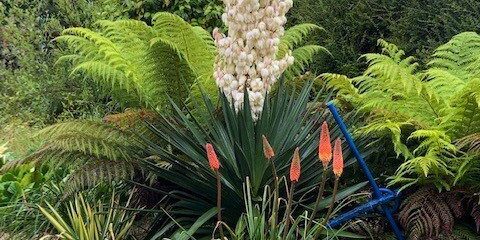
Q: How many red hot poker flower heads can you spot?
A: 5